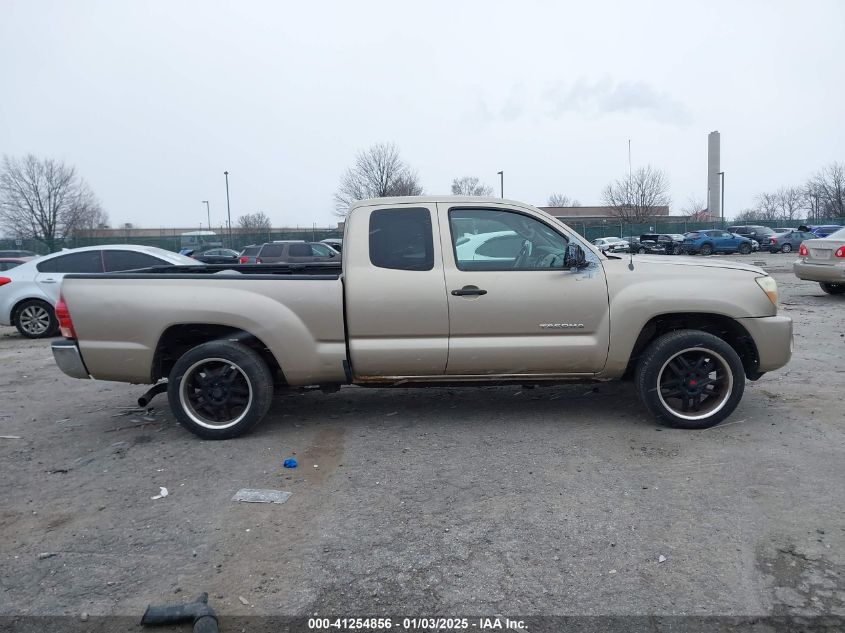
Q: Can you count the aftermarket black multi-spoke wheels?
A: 2